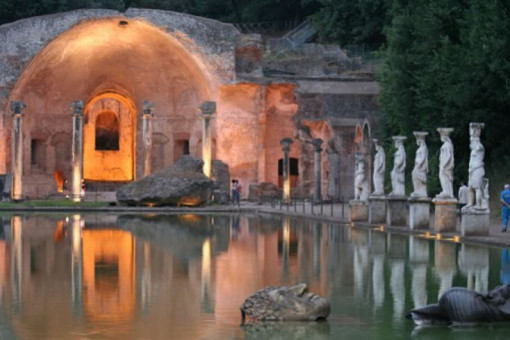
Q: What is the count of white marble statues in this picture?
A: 6